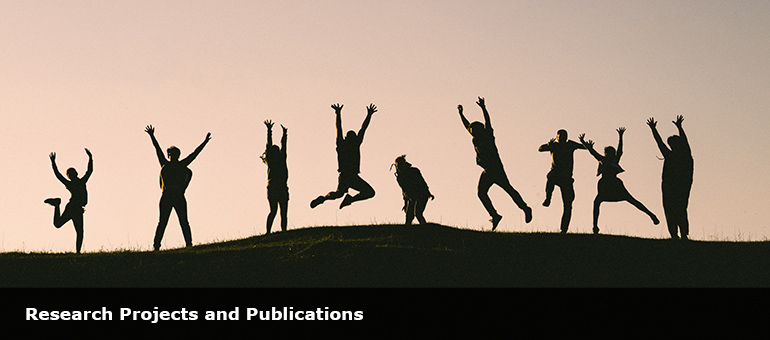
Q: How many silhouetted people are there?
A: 9